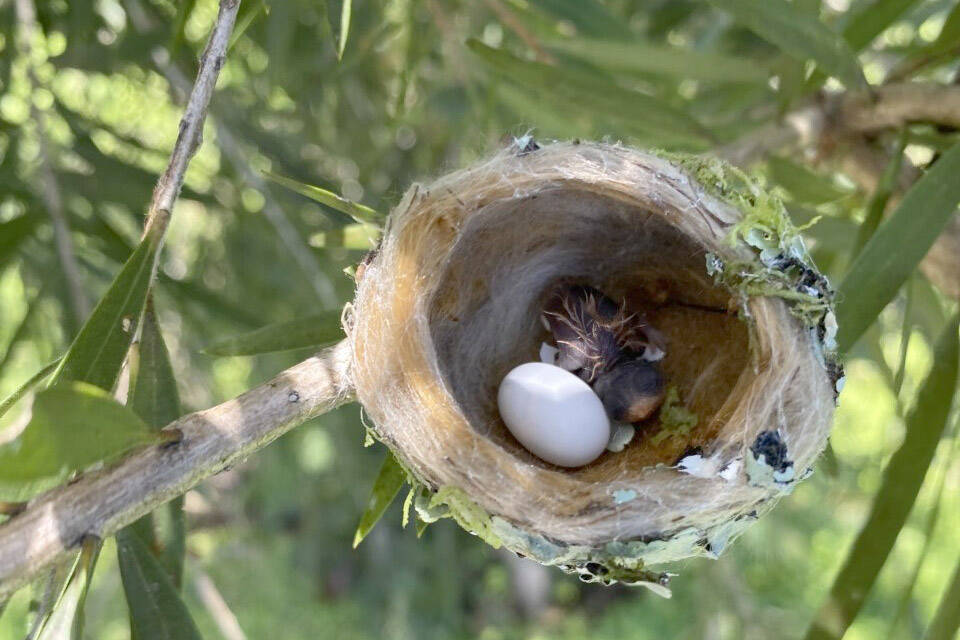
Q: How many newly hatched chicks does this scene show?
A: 1